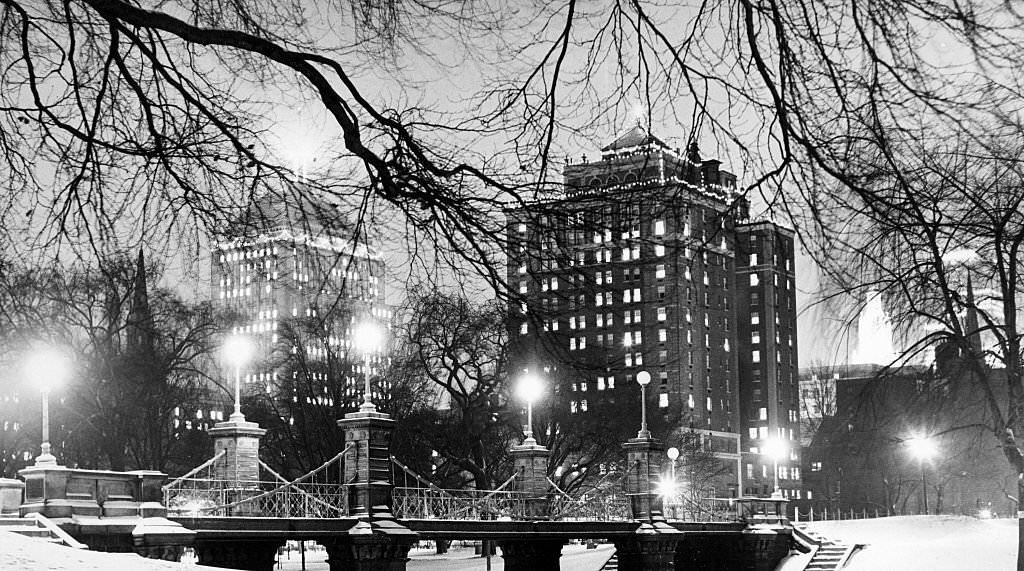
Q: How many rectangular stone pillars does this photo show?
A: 4